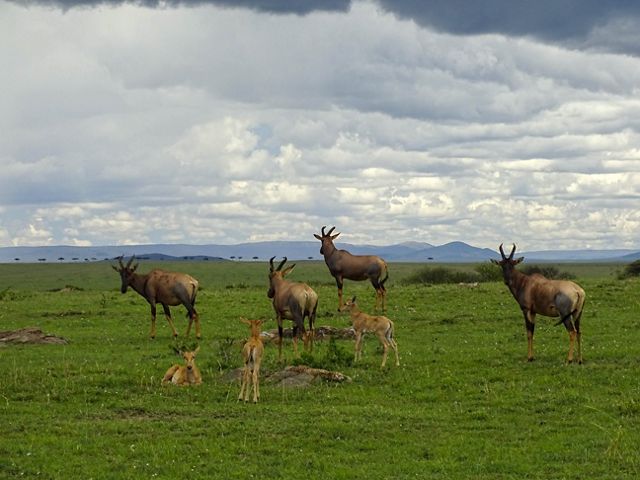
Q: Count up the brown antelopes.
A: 7